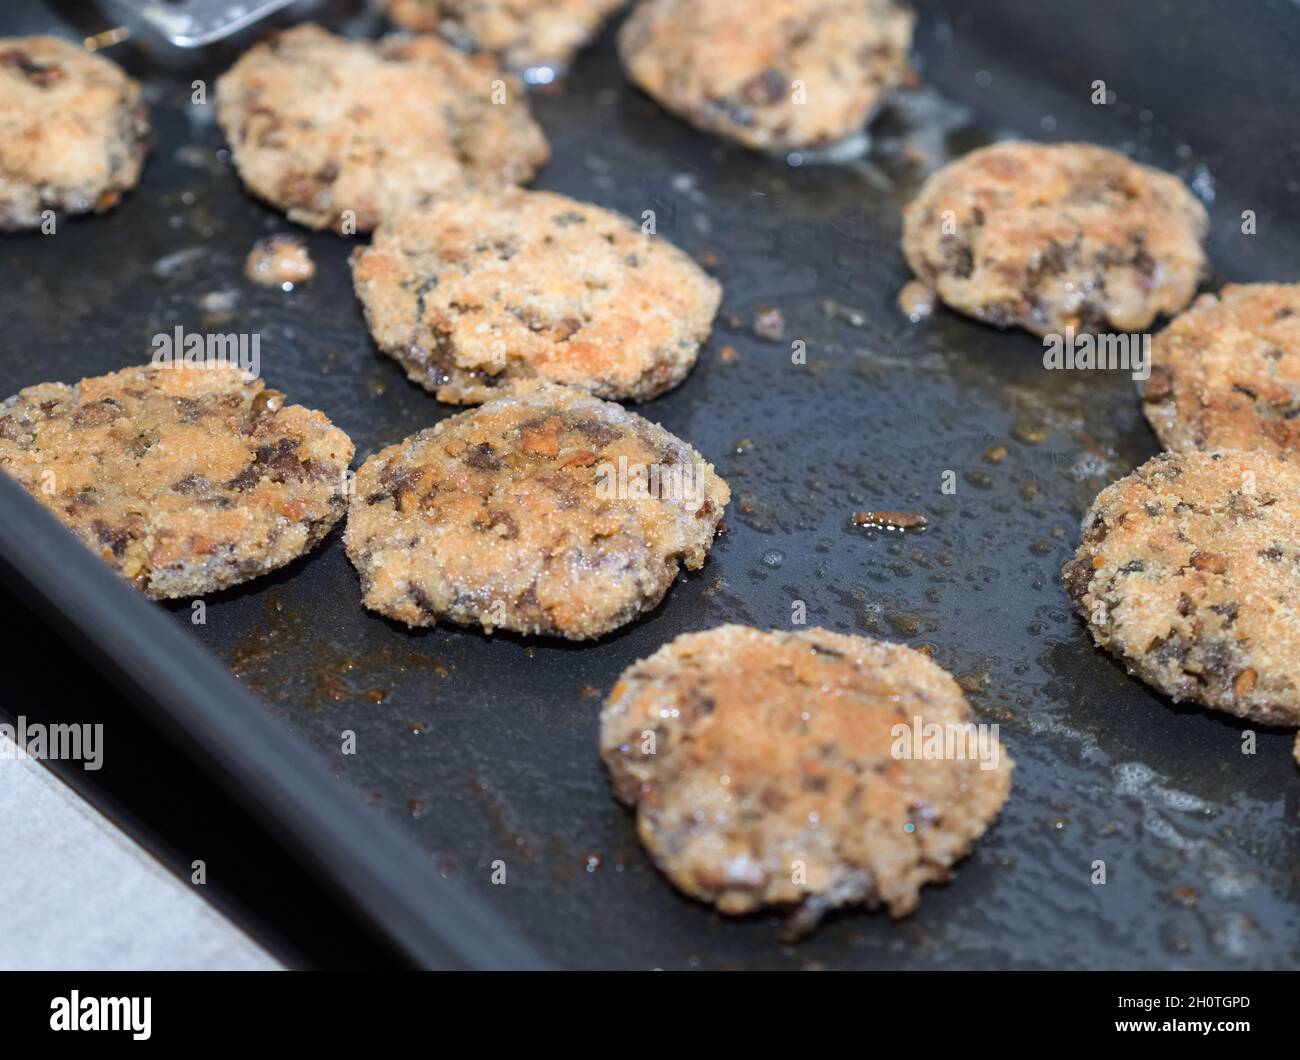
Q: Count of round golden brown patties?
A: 11